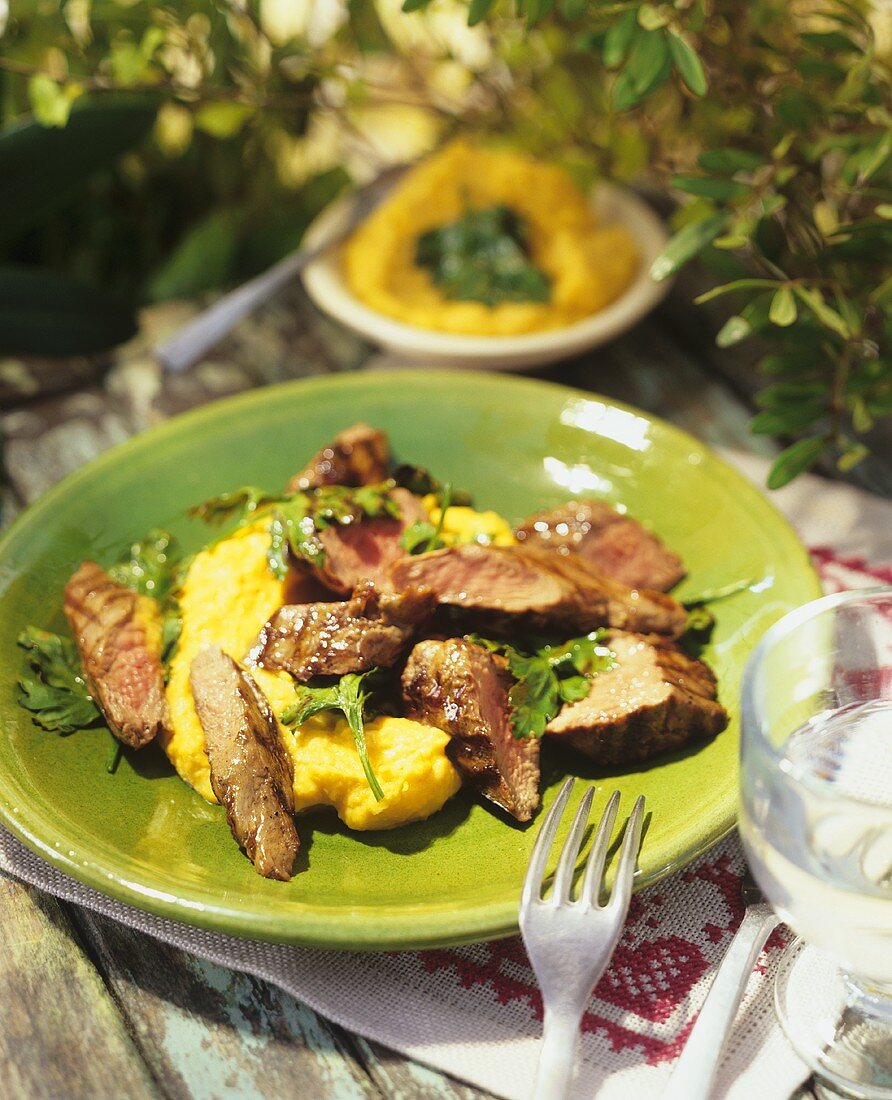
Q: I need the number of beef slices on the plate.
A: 9